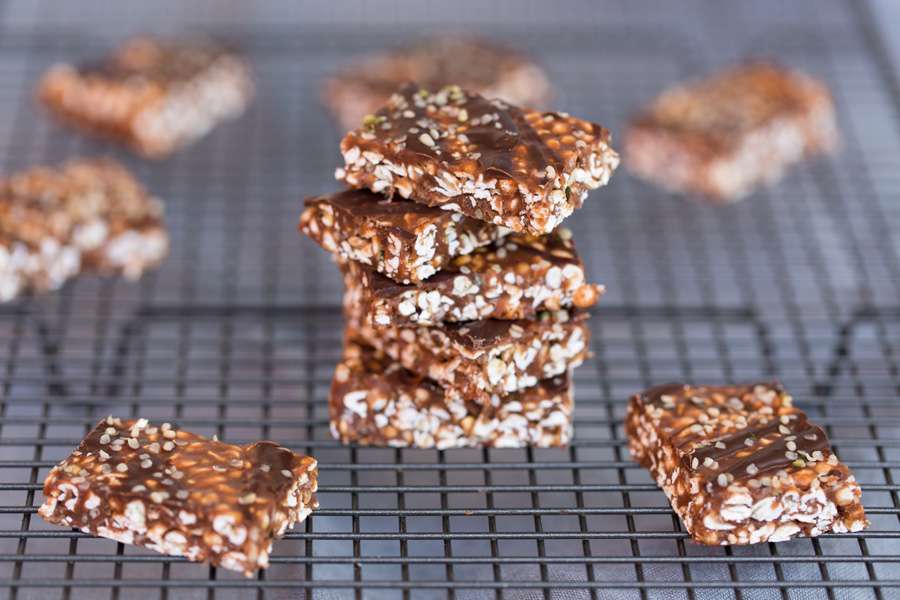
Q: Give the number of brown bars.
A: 11